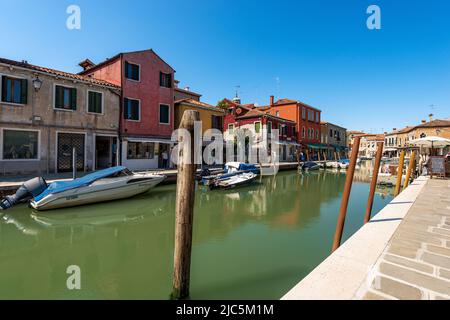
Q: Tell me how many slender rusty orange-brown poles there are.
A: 2